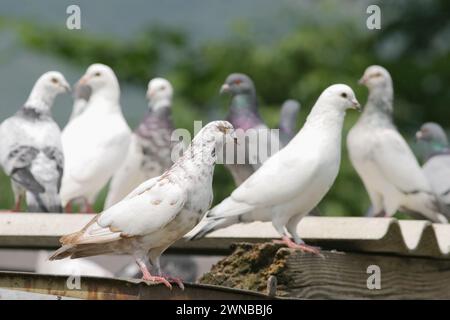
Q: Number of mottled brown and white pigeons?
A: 1